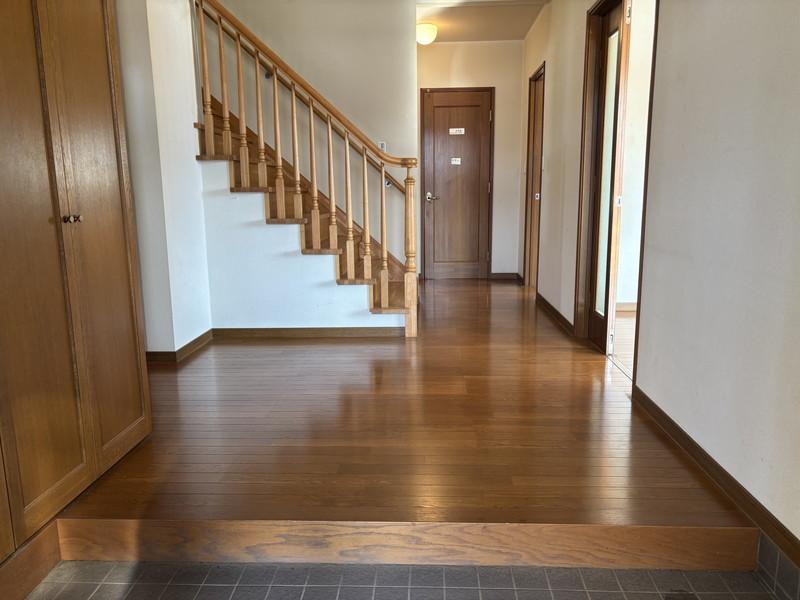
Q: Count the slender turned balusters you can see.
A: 11